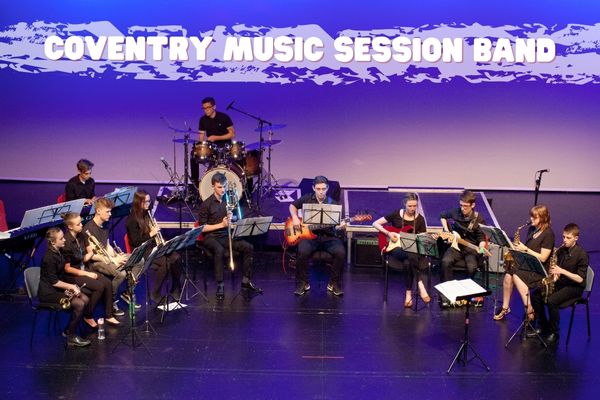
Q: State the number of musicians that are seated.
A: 12